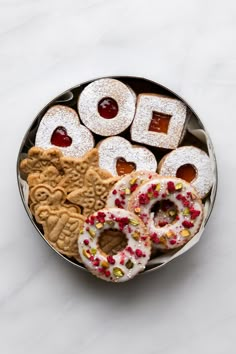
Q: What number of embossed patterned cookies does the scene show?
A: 6